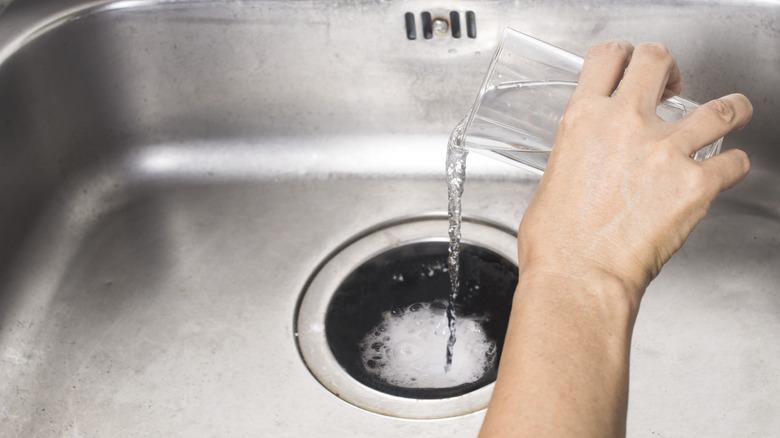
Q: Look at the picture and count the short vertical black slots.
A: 4